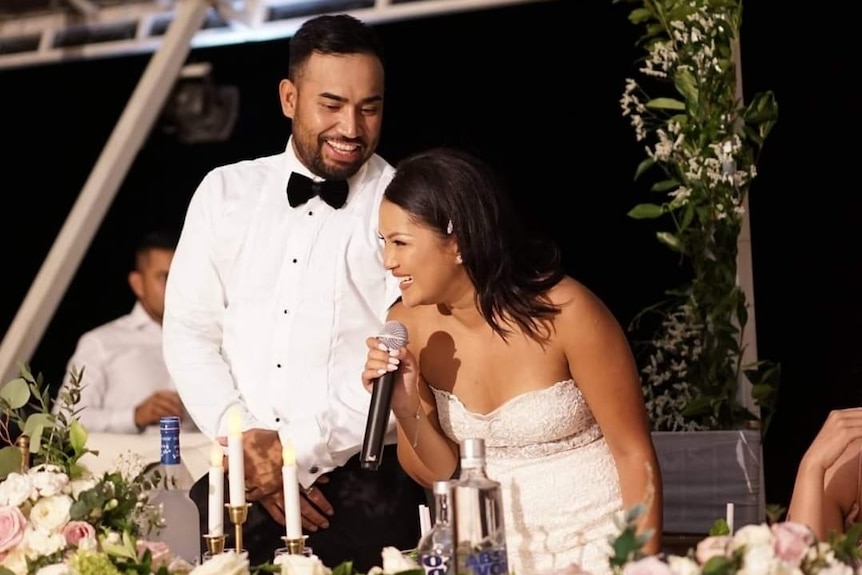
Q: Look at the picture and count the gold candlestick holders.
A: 3